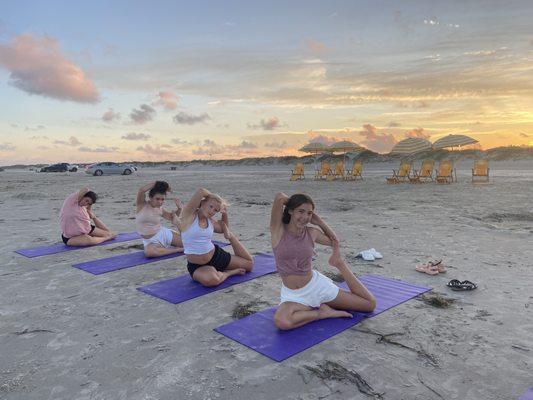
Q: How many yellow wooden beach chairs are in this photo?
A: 8